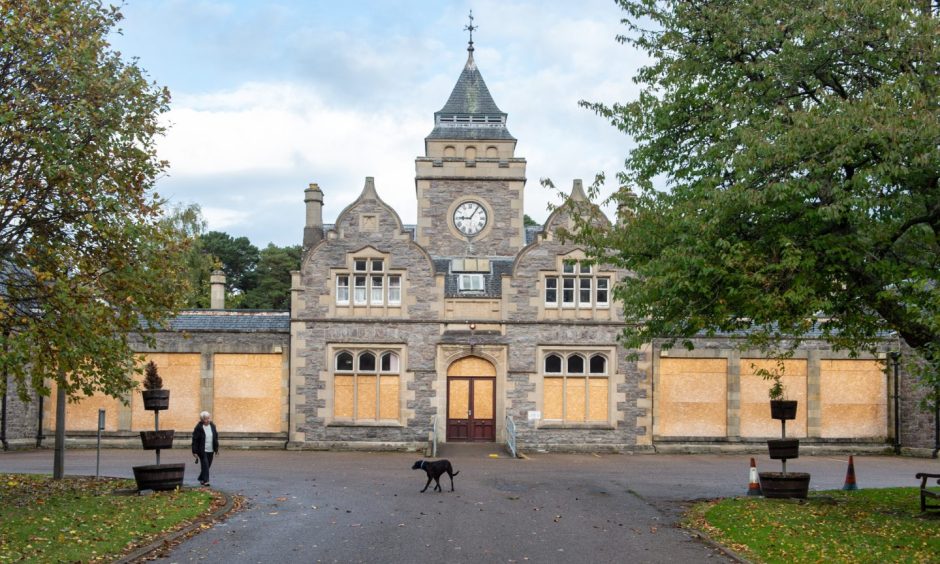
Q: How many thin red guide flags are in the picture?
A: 0